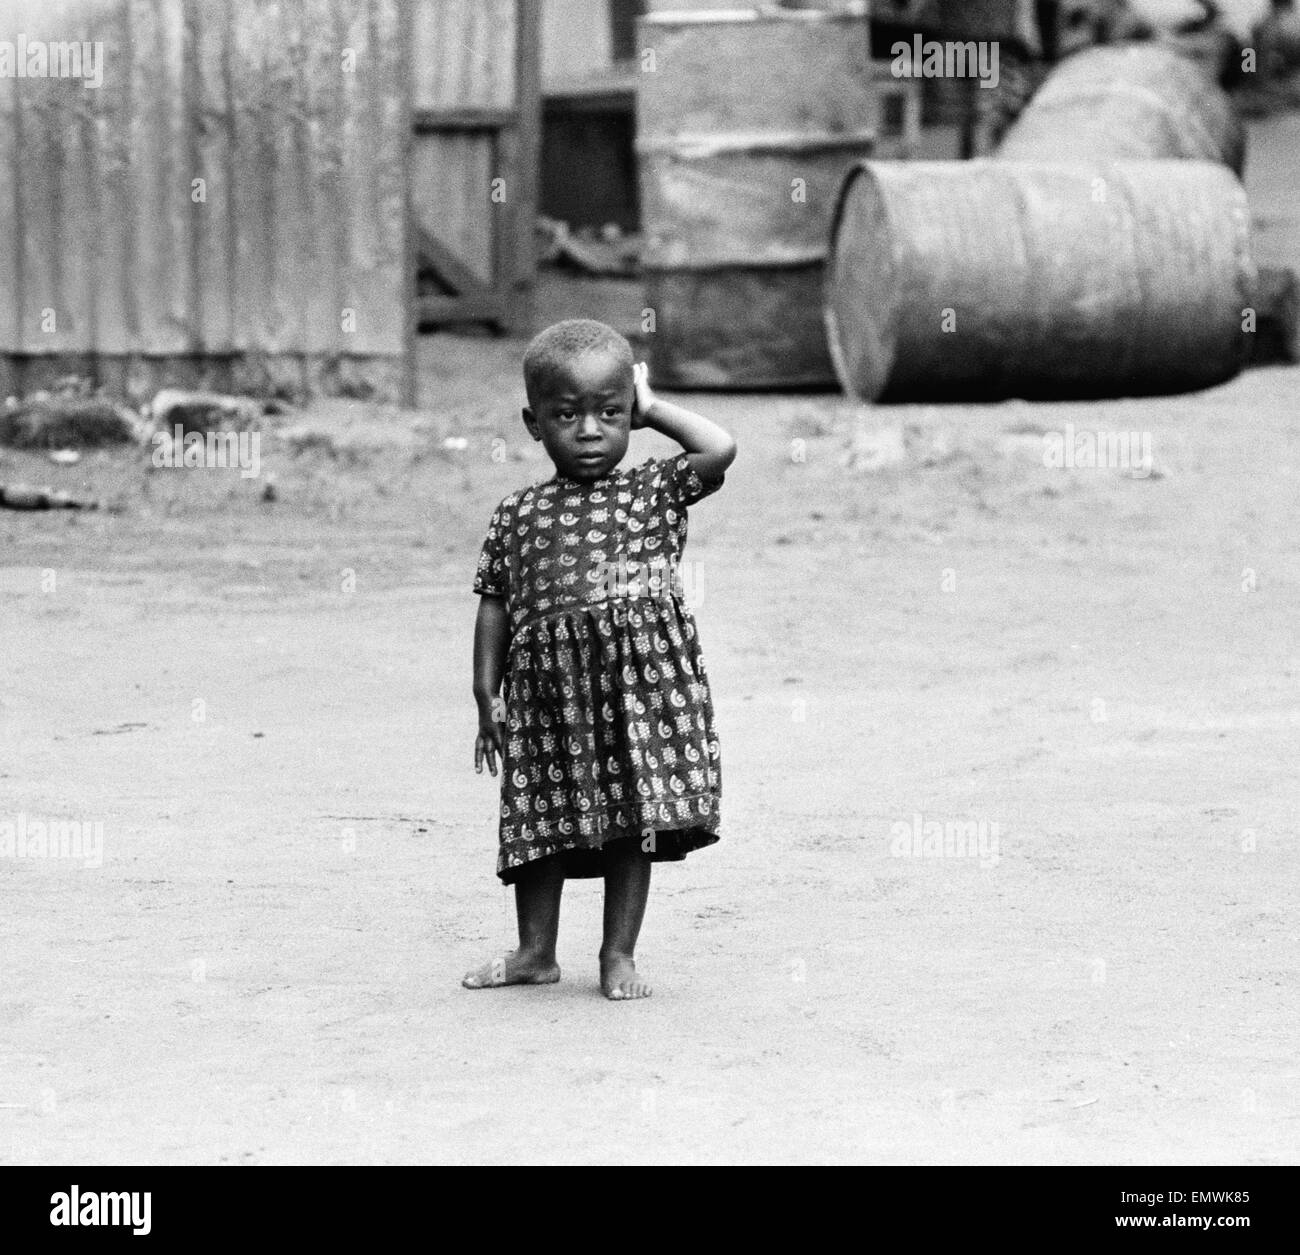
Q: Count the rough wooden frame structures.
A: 1